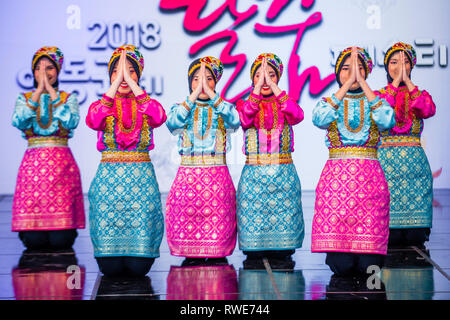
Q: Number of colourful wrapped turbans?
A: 6